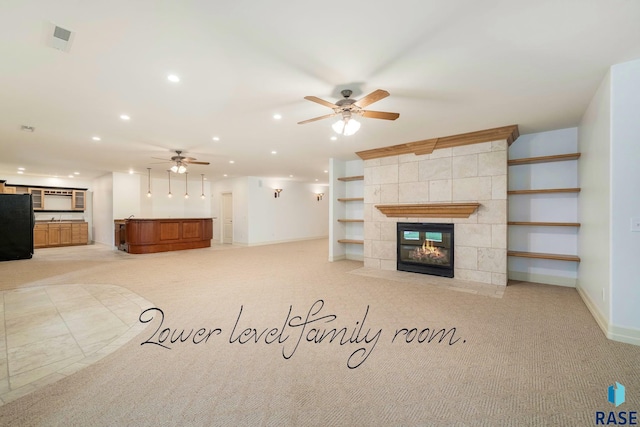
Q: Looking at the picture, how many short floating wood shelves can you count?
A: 8